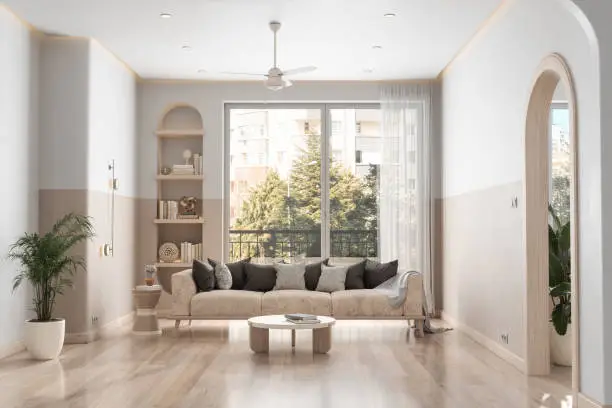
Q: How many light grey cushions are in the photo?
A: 3